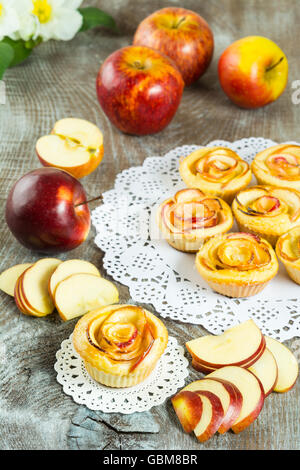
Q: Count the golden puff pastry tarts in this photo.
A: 7